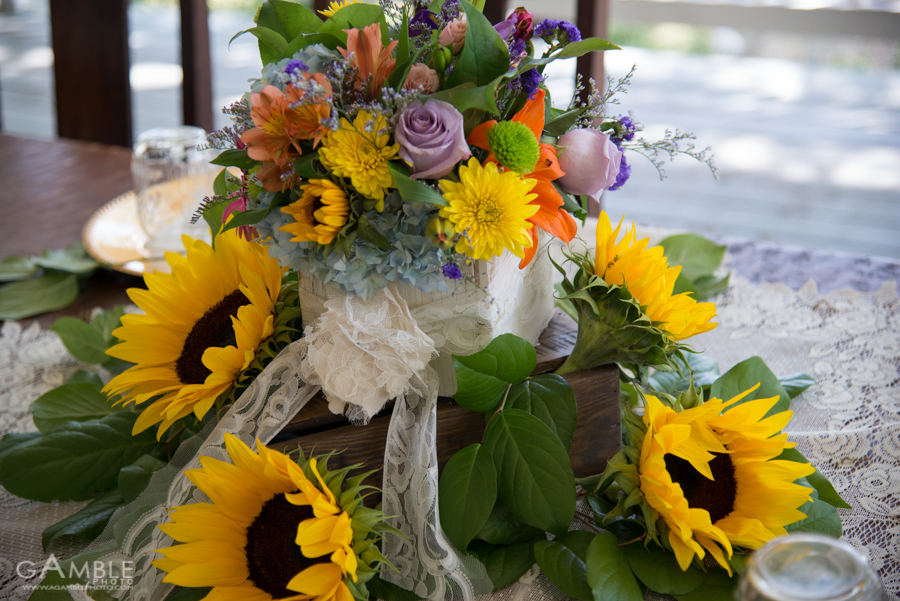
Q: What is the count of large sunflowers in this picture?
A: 4